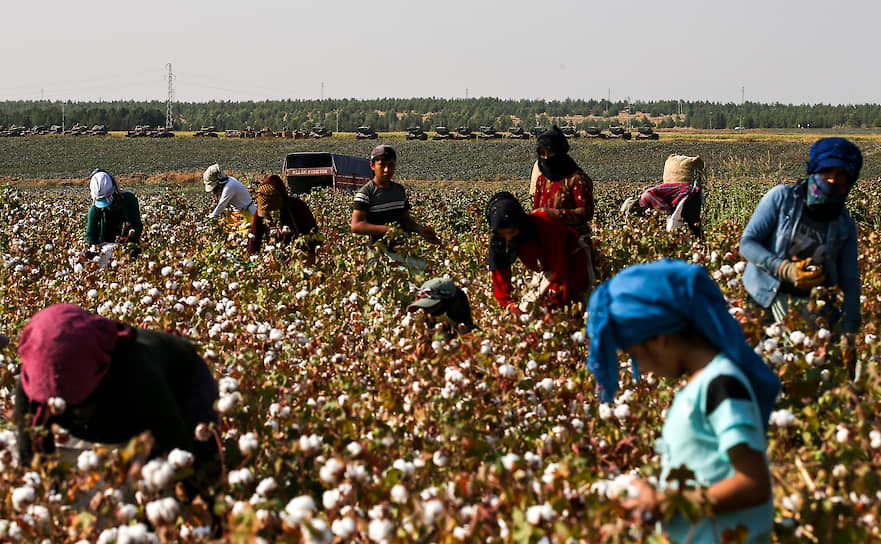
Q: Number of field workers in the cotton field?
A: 11